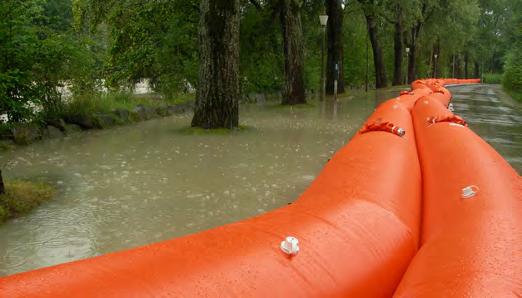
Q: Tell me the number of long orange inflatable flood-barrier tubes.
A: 2